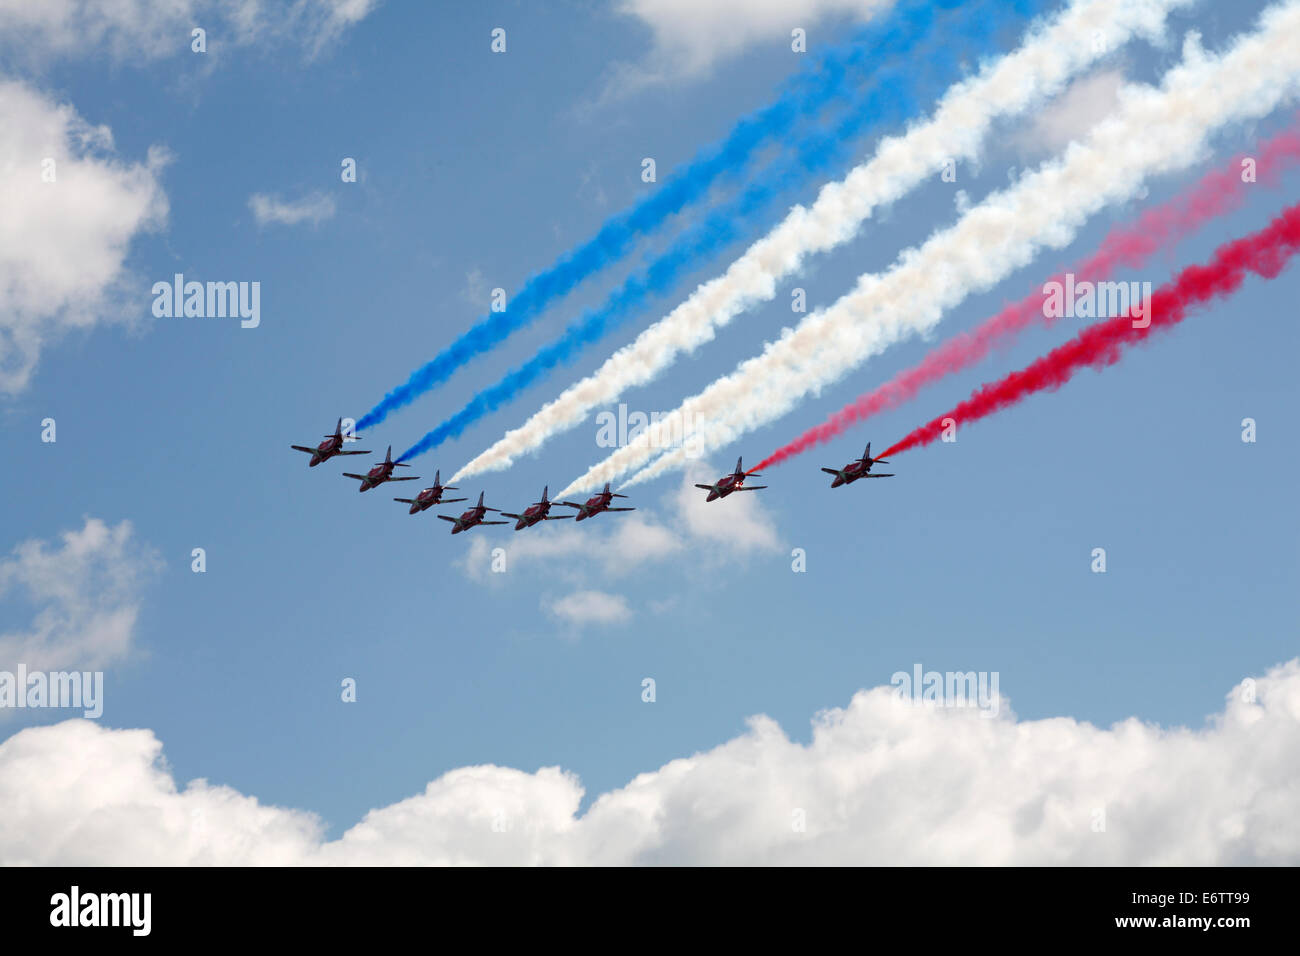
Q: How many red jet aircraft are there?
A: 8